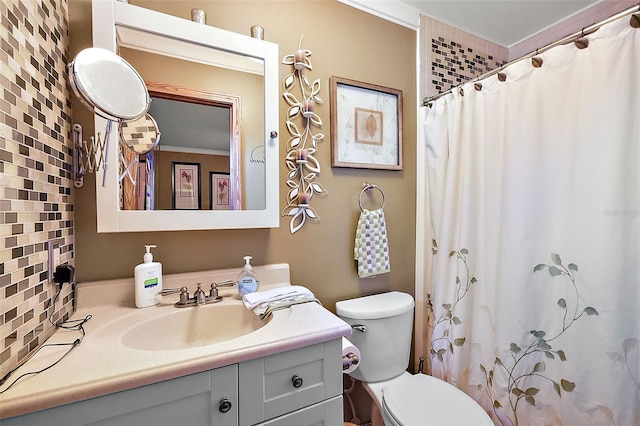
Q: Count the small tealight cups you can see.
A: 4